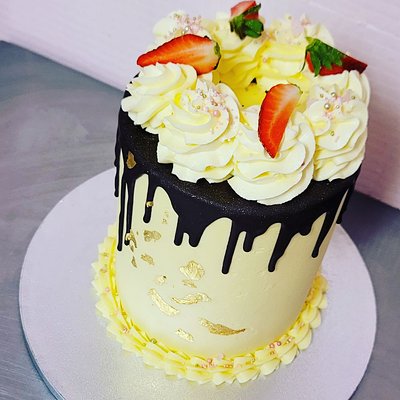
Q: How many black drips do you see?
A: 12